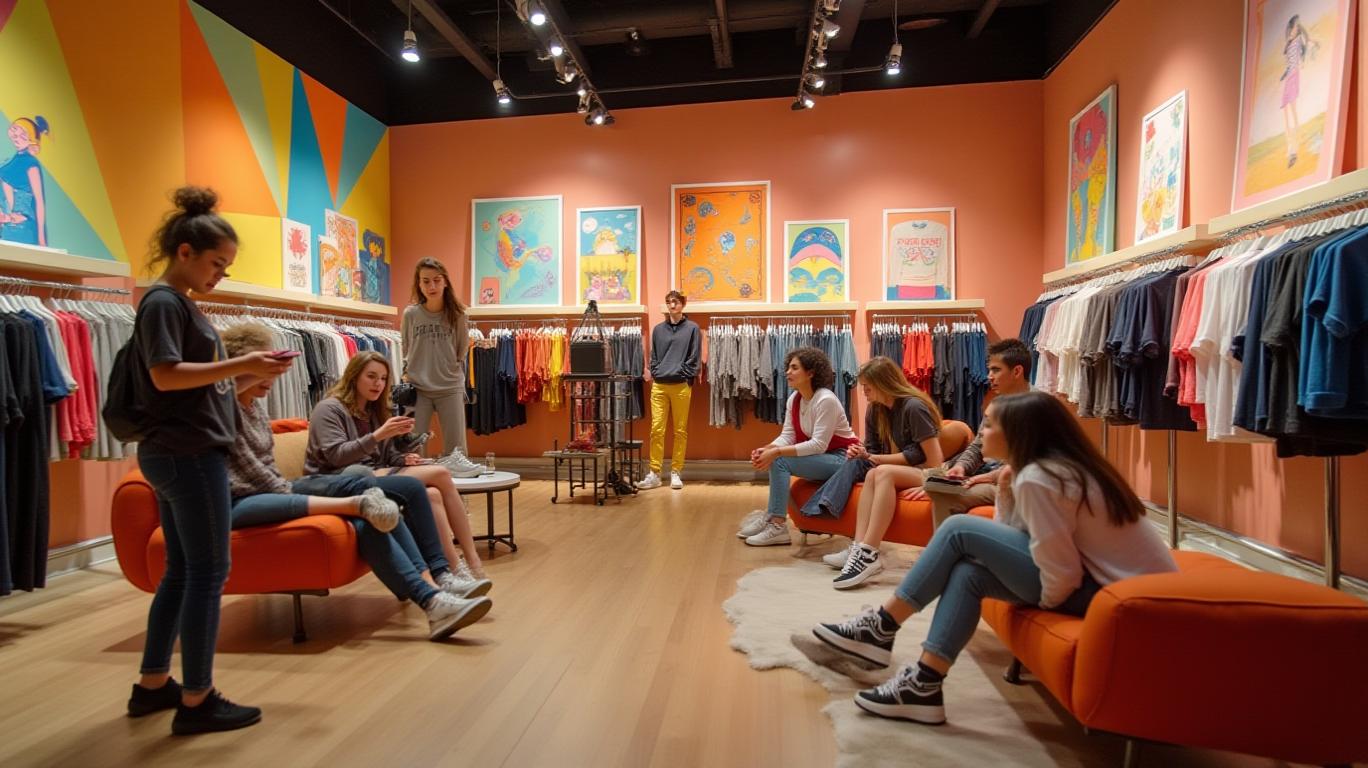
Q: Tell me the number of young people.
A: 9